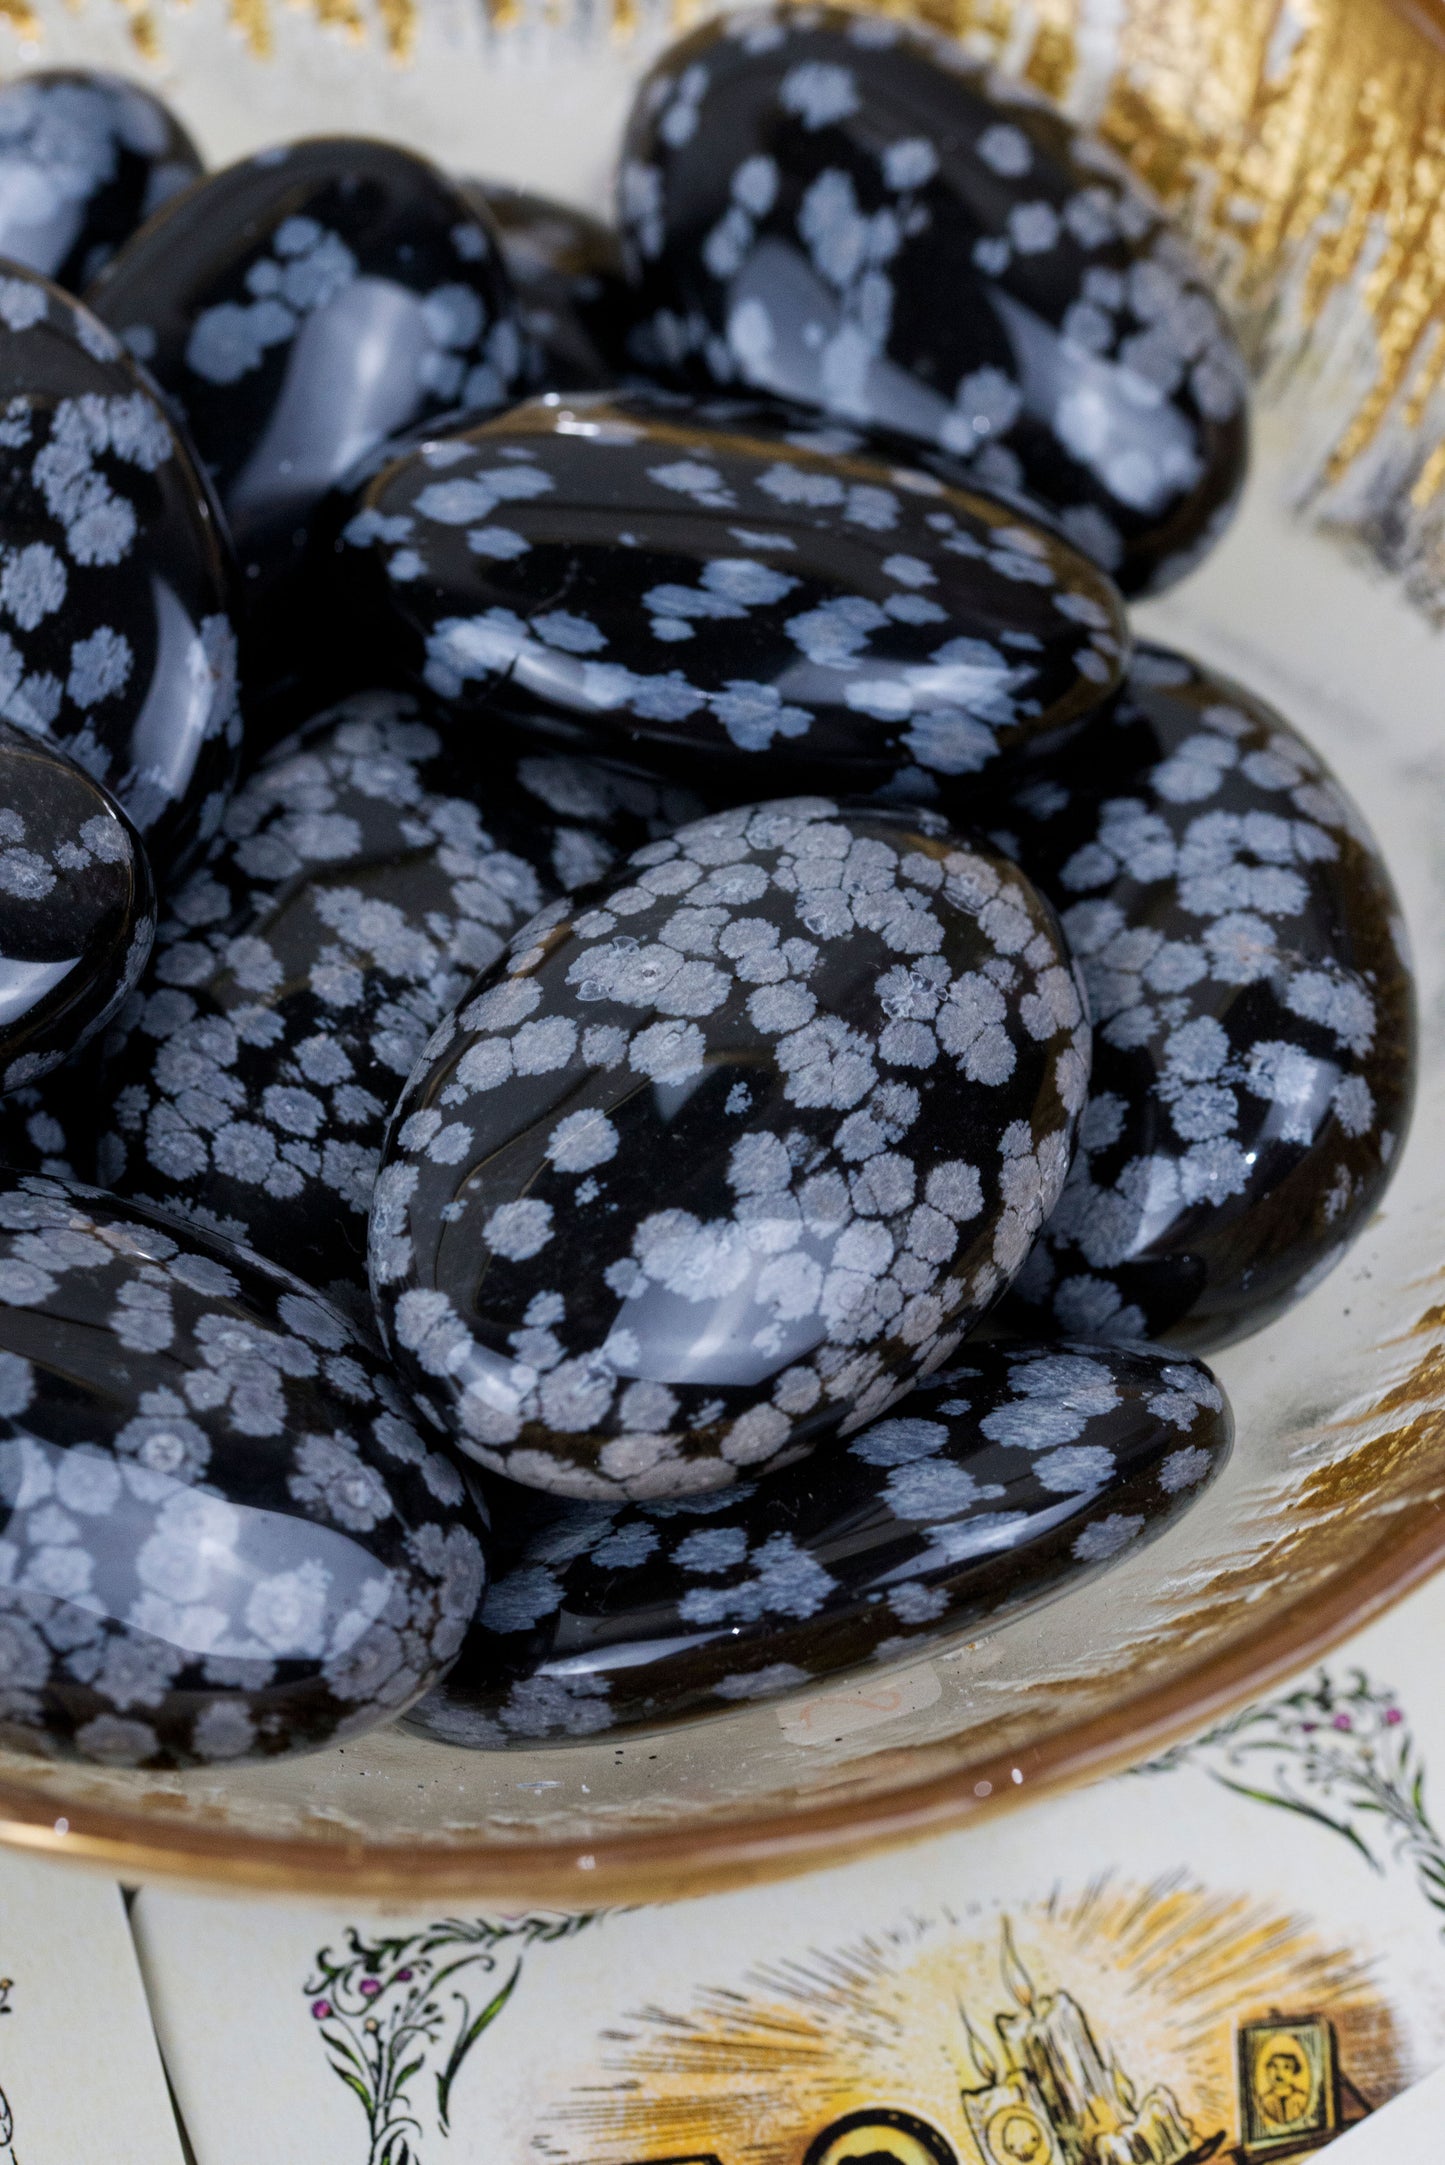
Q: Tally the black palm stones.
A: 12